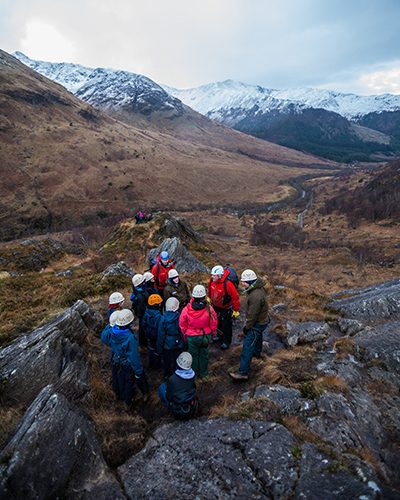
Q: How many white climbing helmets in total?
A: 11